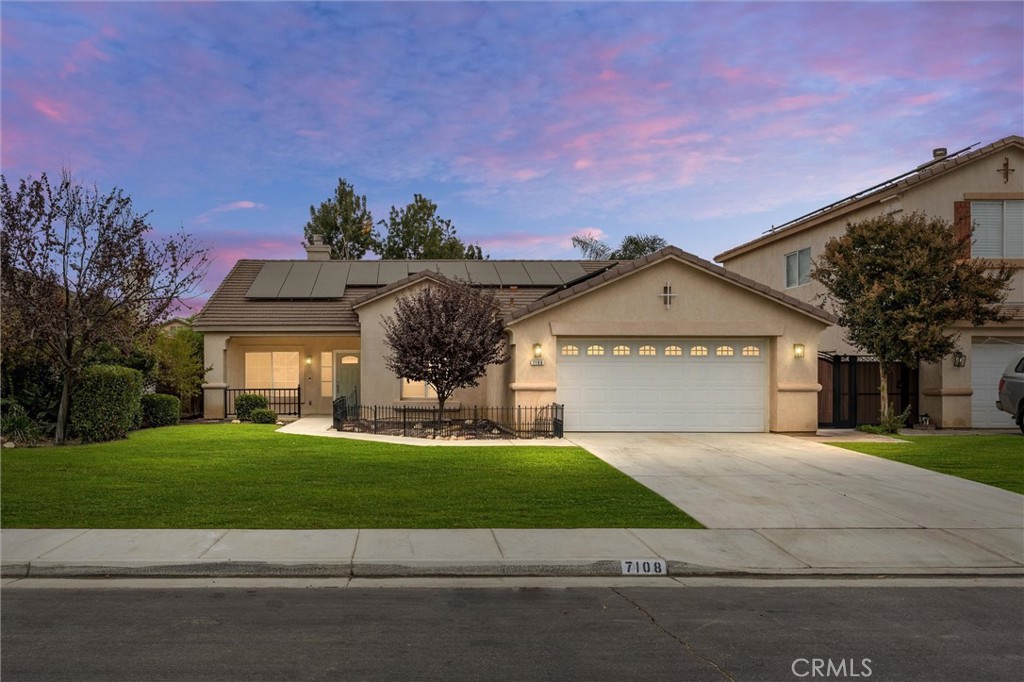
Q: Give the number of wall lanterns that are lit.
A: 3